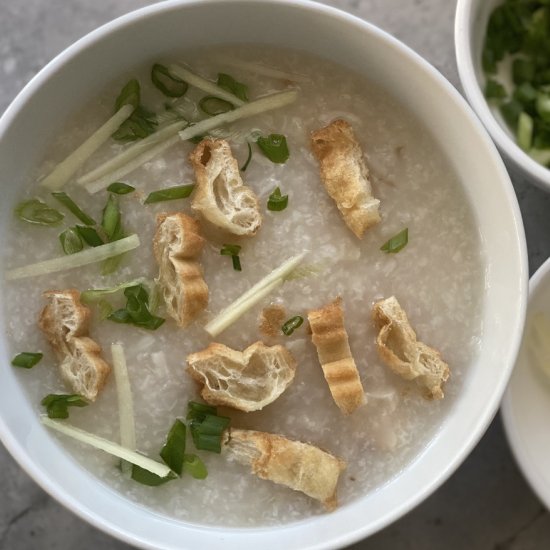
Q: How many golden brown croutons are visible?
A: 8